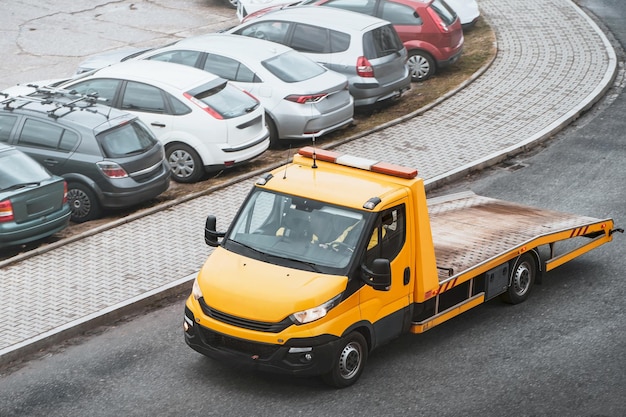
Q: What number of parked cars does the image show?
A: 7